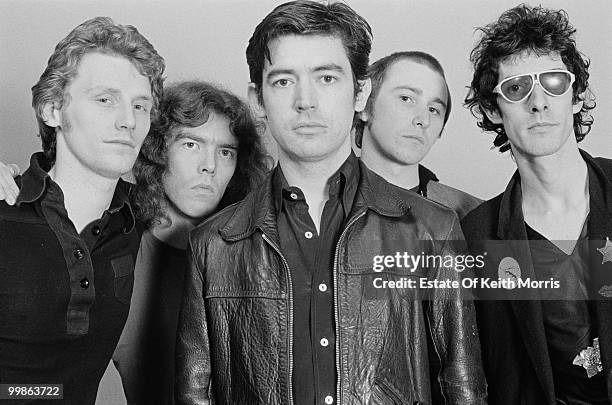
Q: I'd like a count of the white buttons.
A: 5